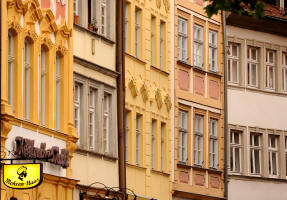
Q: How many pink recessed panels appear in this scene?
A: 6